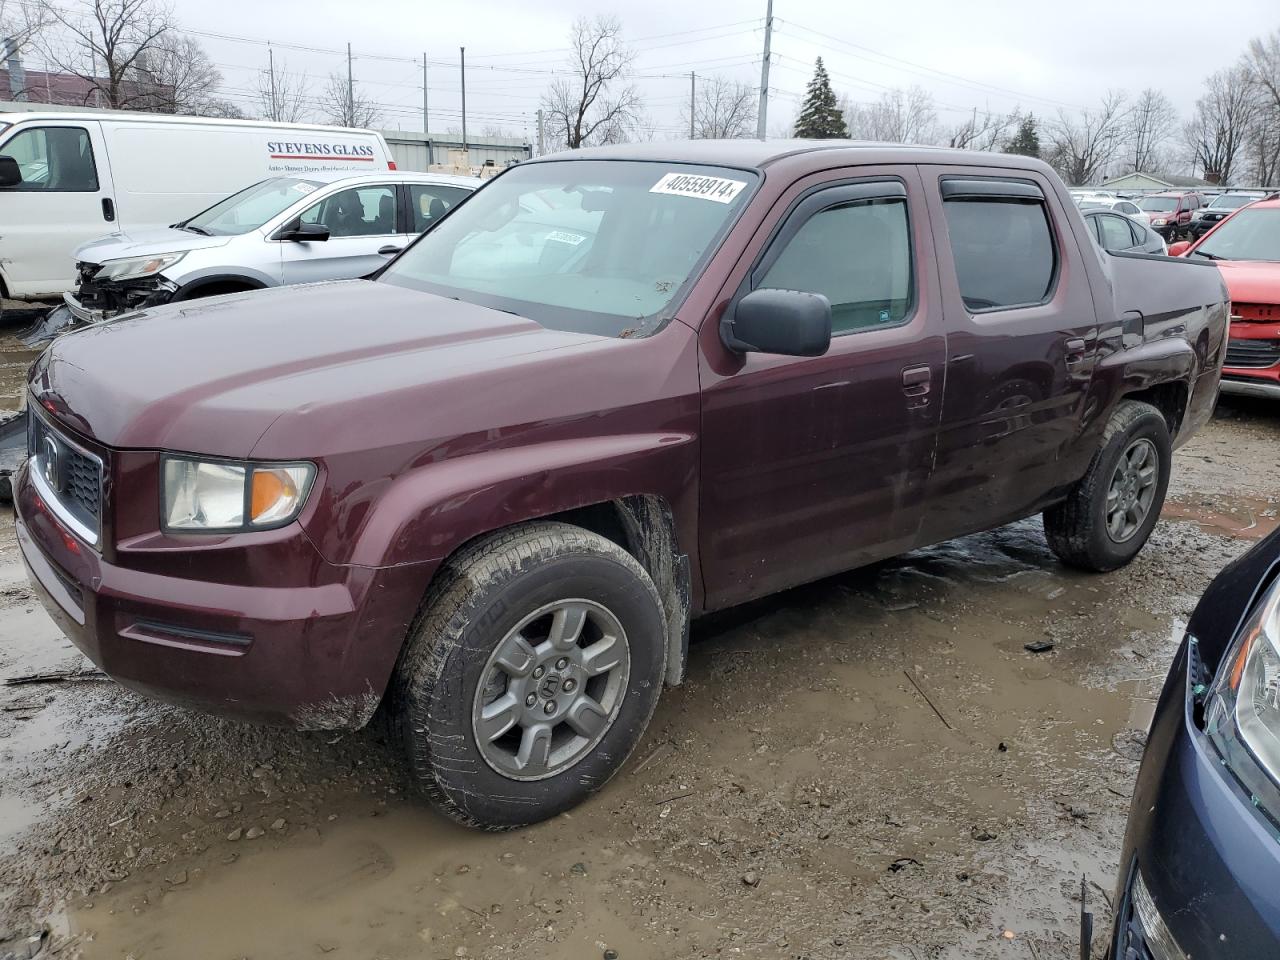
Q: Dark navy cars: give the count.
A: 1